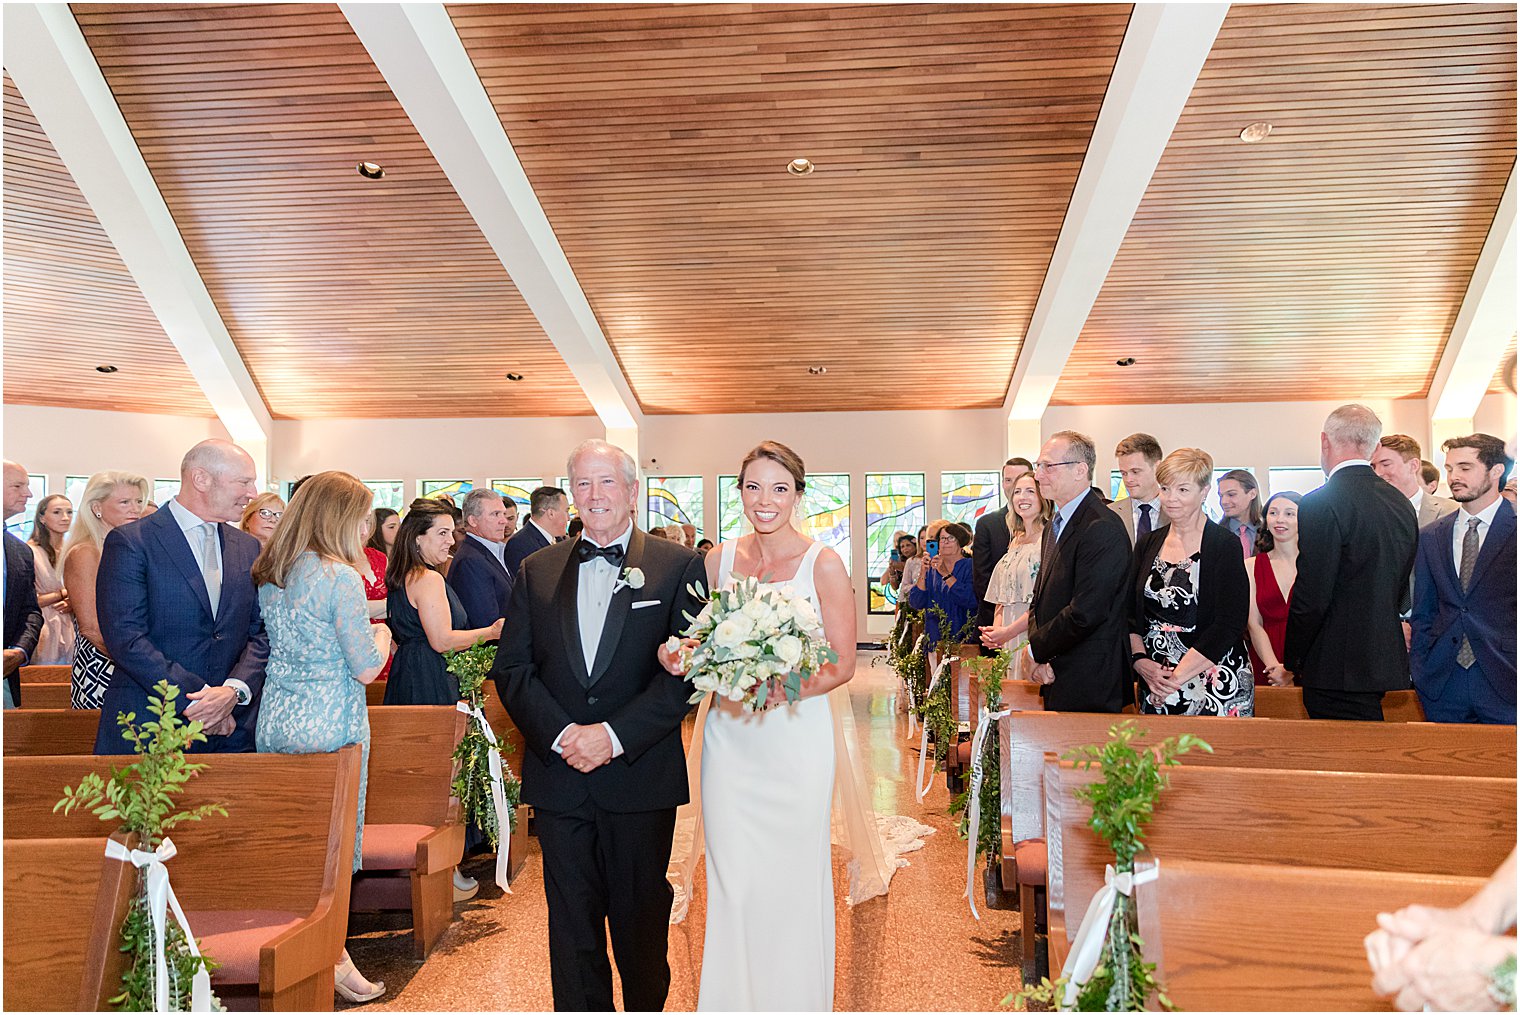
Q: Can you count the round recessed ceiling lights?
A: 7